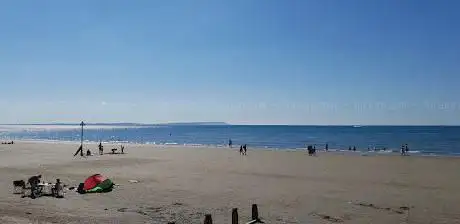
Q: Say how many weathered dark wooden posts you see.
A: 3